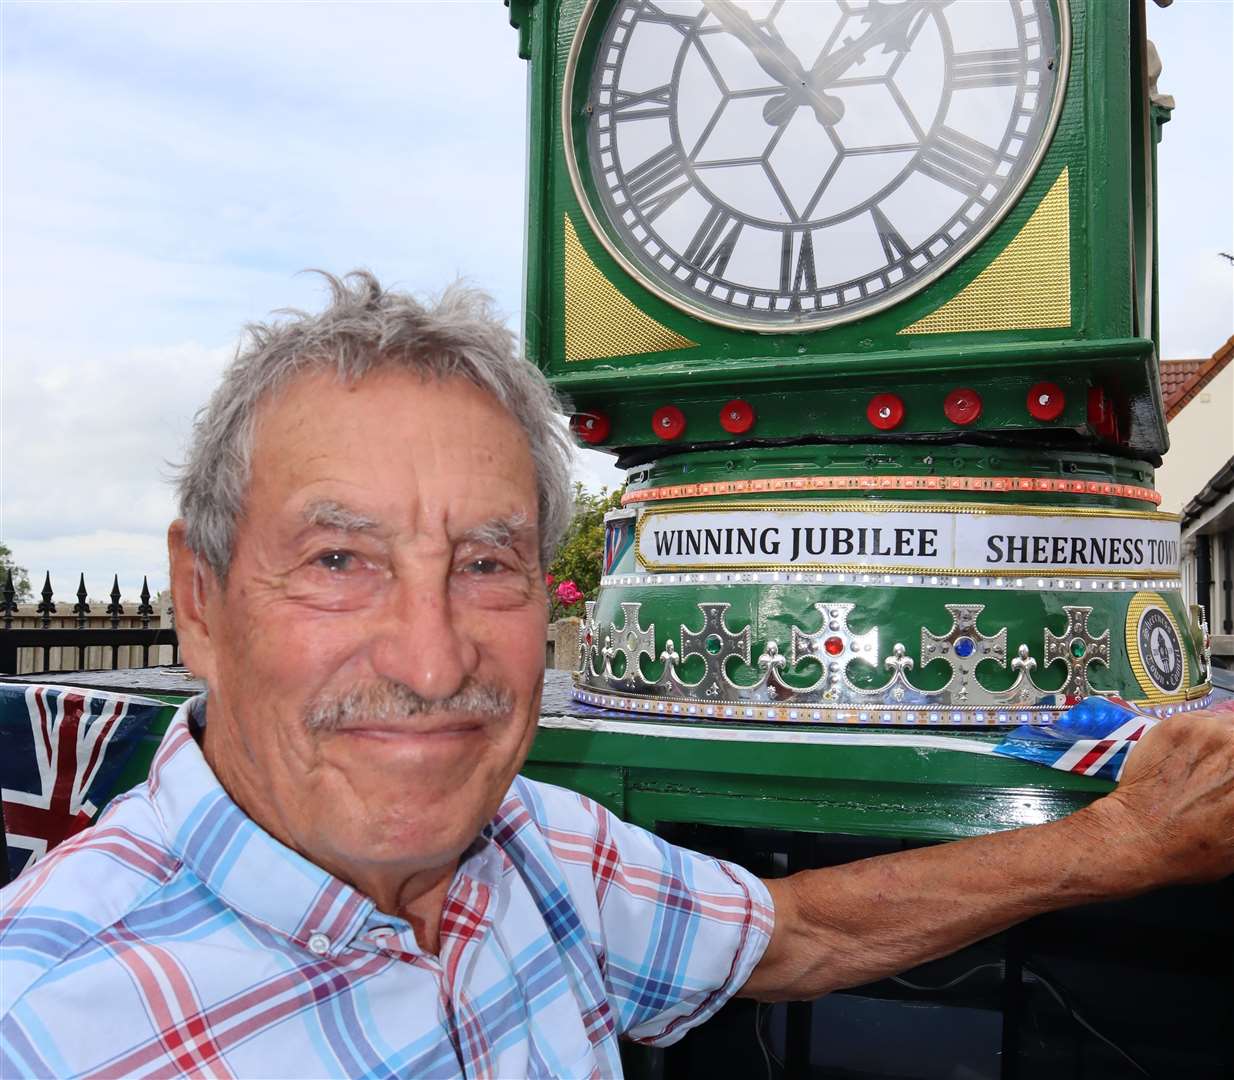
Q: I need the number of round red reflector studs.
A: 6